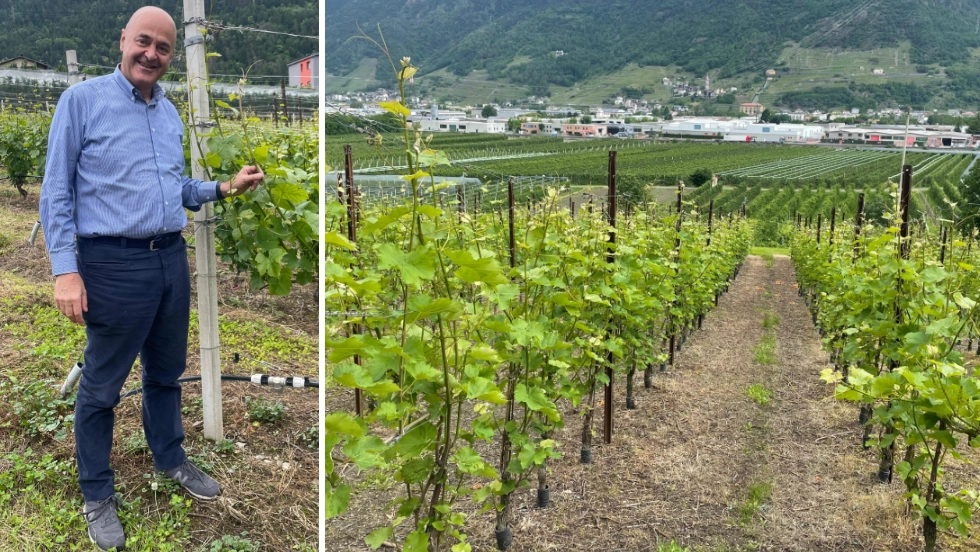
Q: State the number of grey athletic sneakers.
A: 2